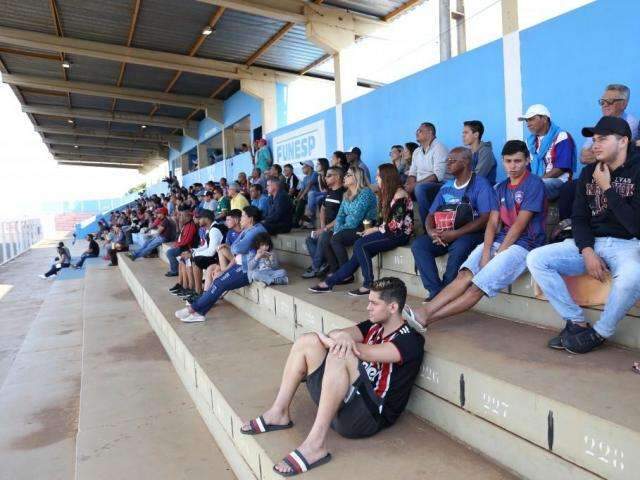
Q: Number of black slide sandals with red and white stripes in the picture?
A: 2